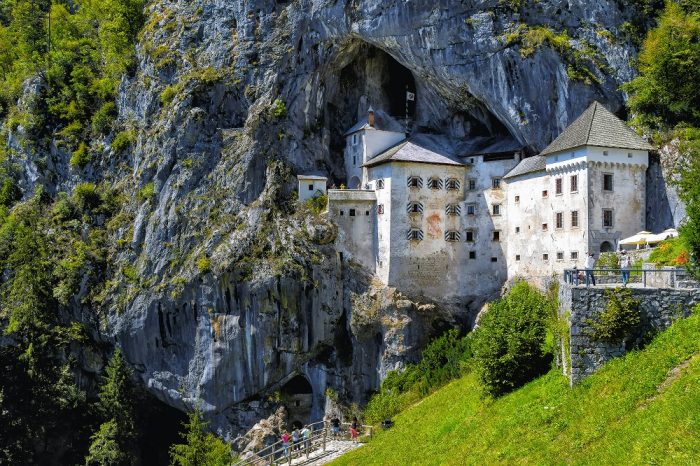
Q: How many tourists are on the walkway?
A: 5